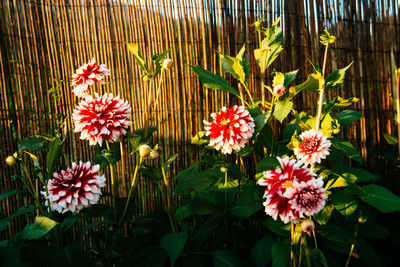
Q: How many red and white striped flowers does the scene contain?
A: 7